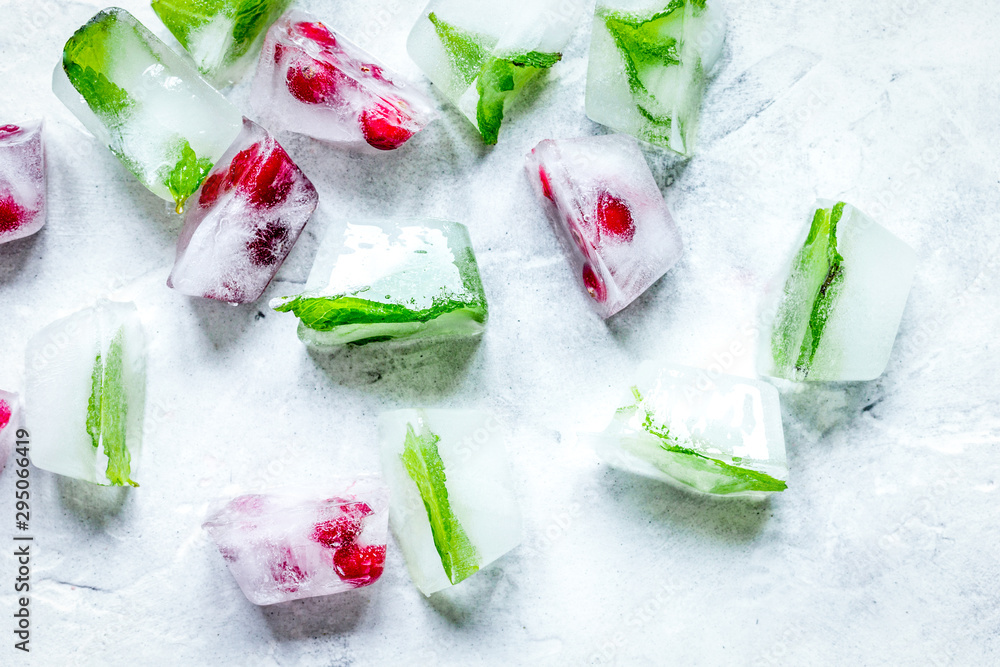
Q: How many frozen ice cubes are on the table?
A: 15